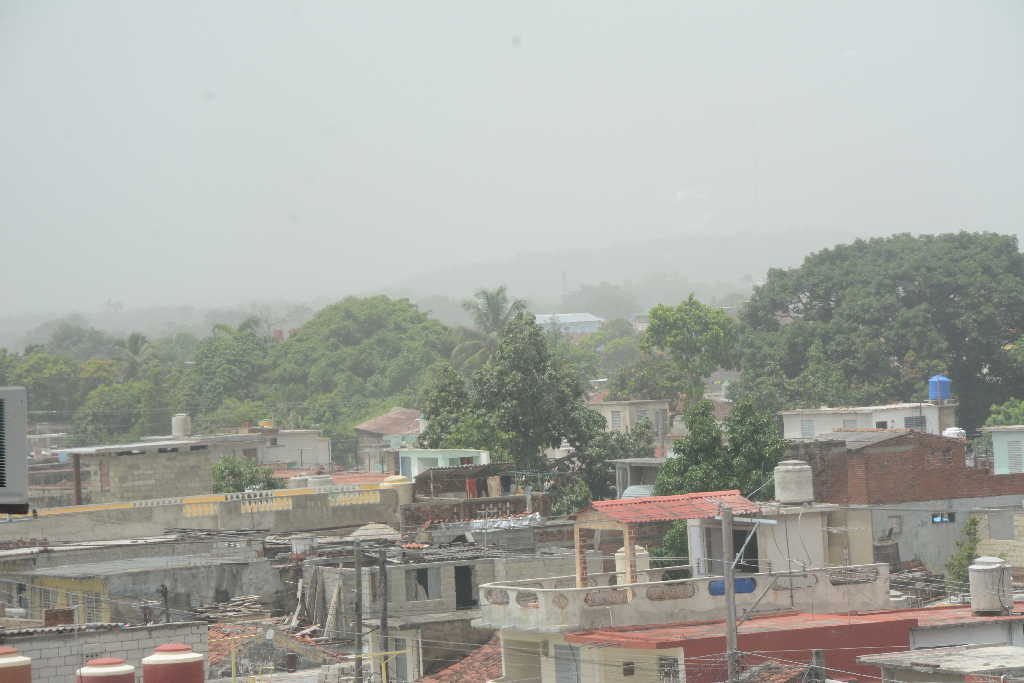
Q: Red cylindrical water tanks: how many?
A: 3